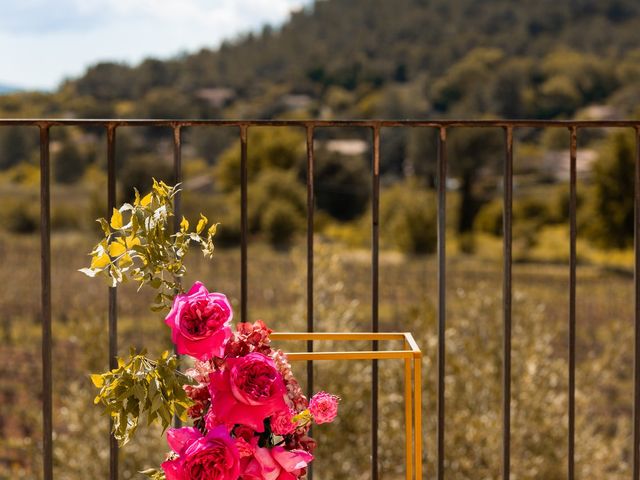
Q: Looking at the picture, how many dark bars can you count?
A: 10